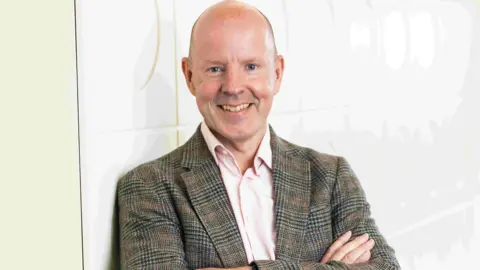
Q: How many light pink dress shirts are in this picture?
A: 1